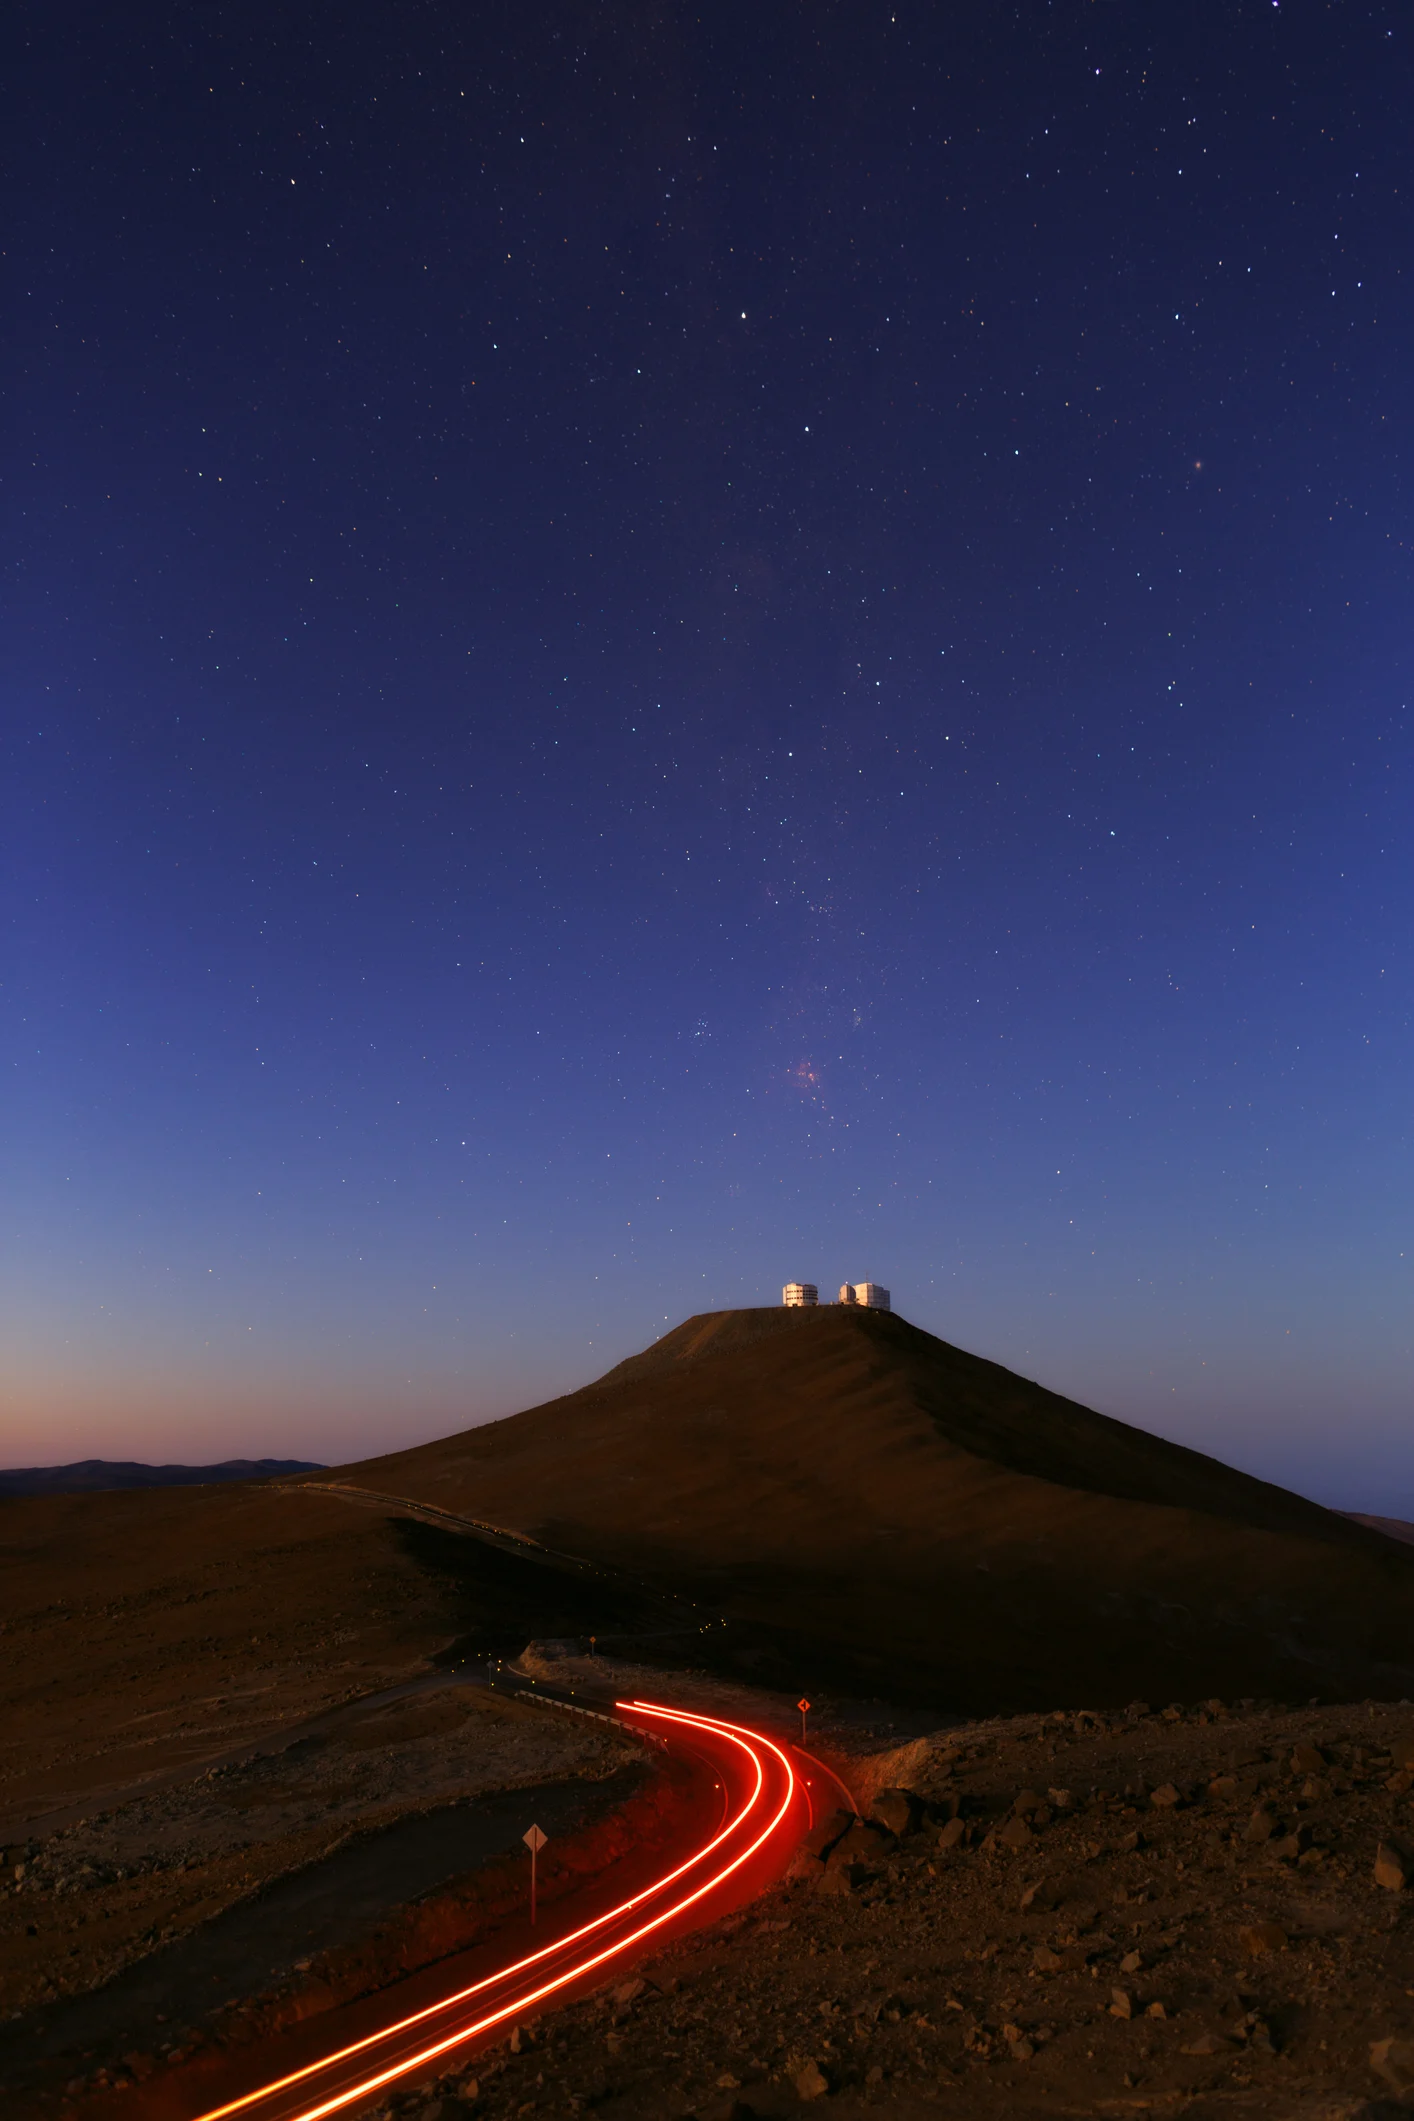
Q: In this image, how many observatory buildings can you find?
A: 3